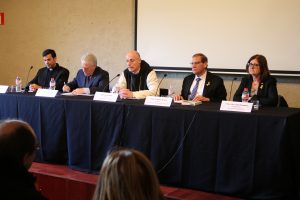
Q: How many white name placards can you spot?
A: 5